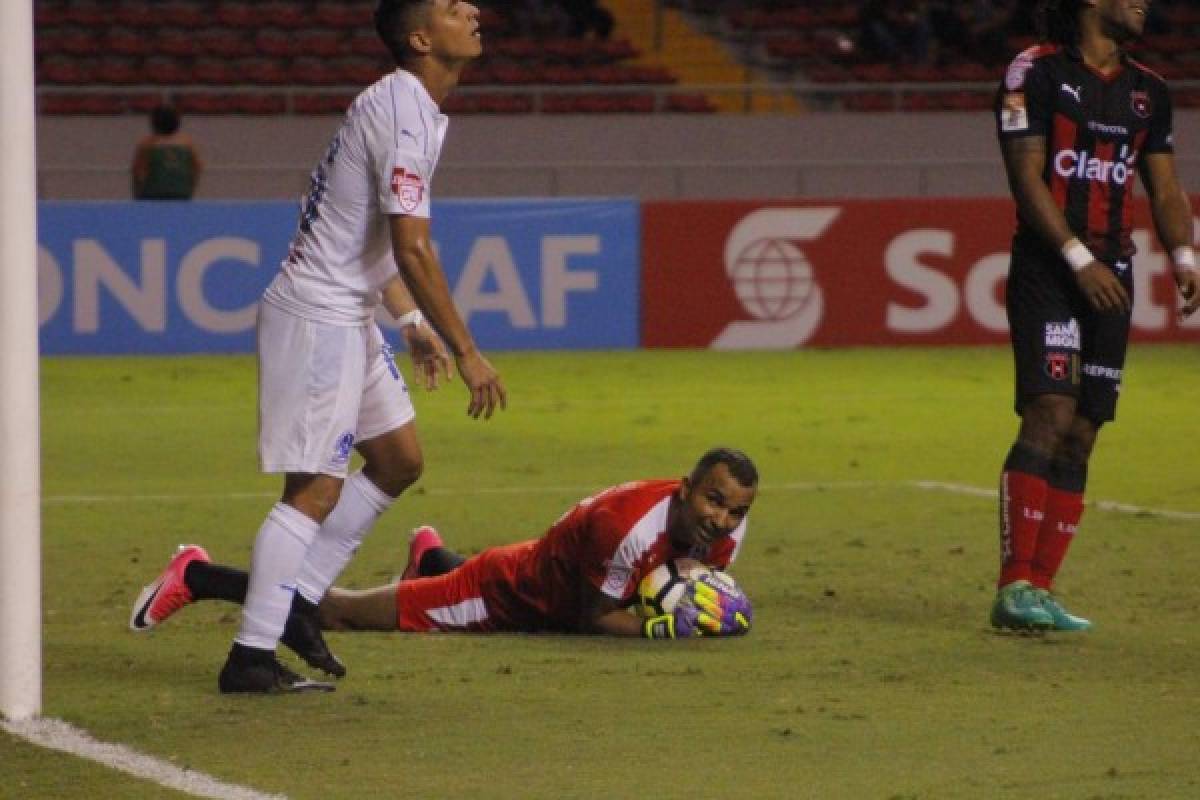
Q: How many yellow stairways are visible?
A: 1